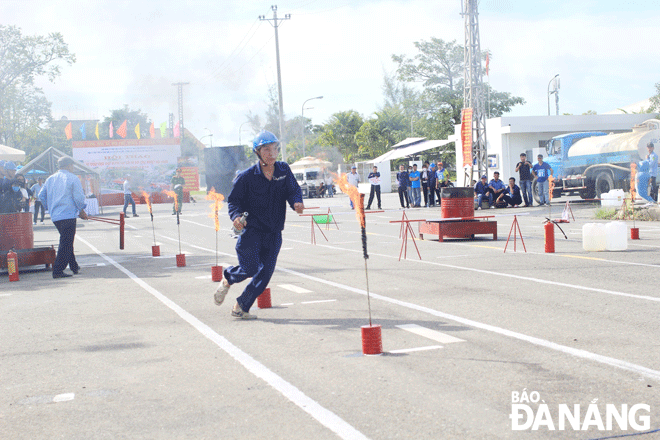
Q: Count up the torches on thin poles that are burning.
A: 6